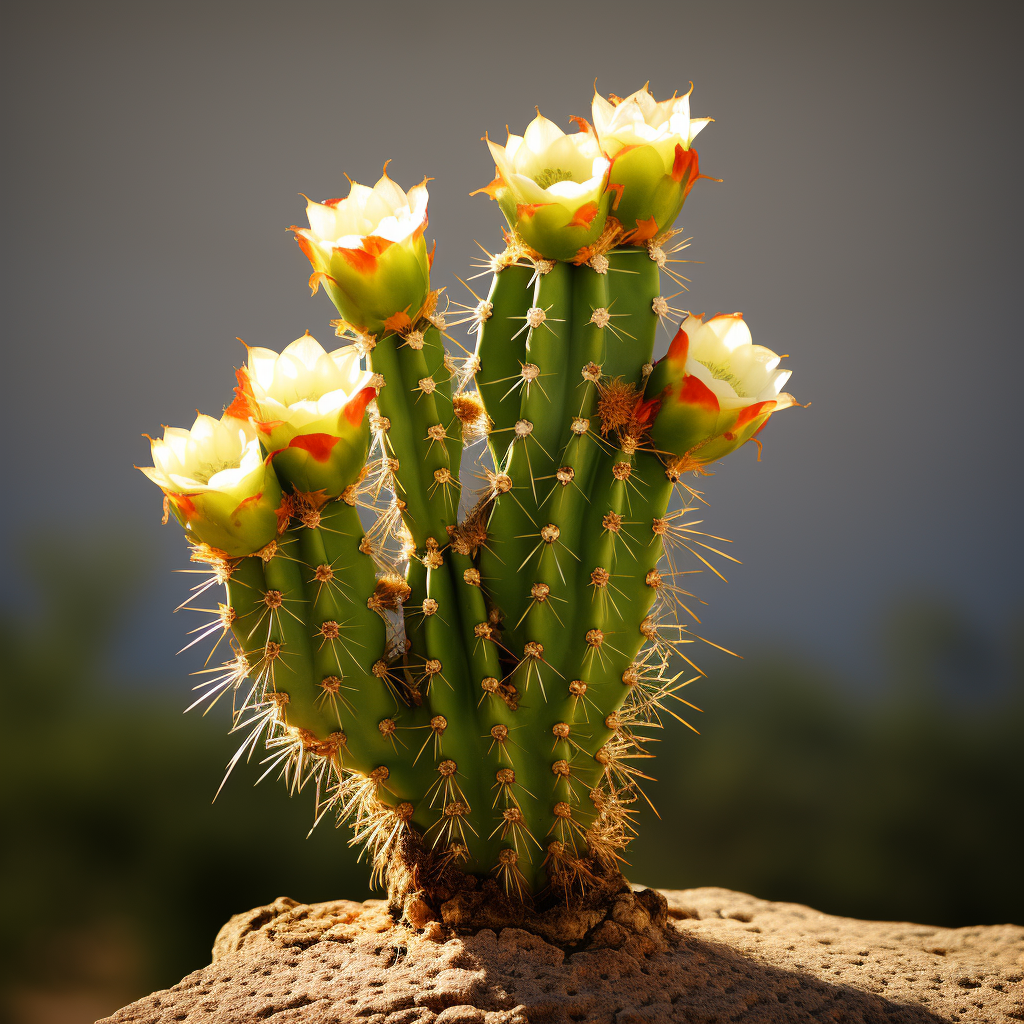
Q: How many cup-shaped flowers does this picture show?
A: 6